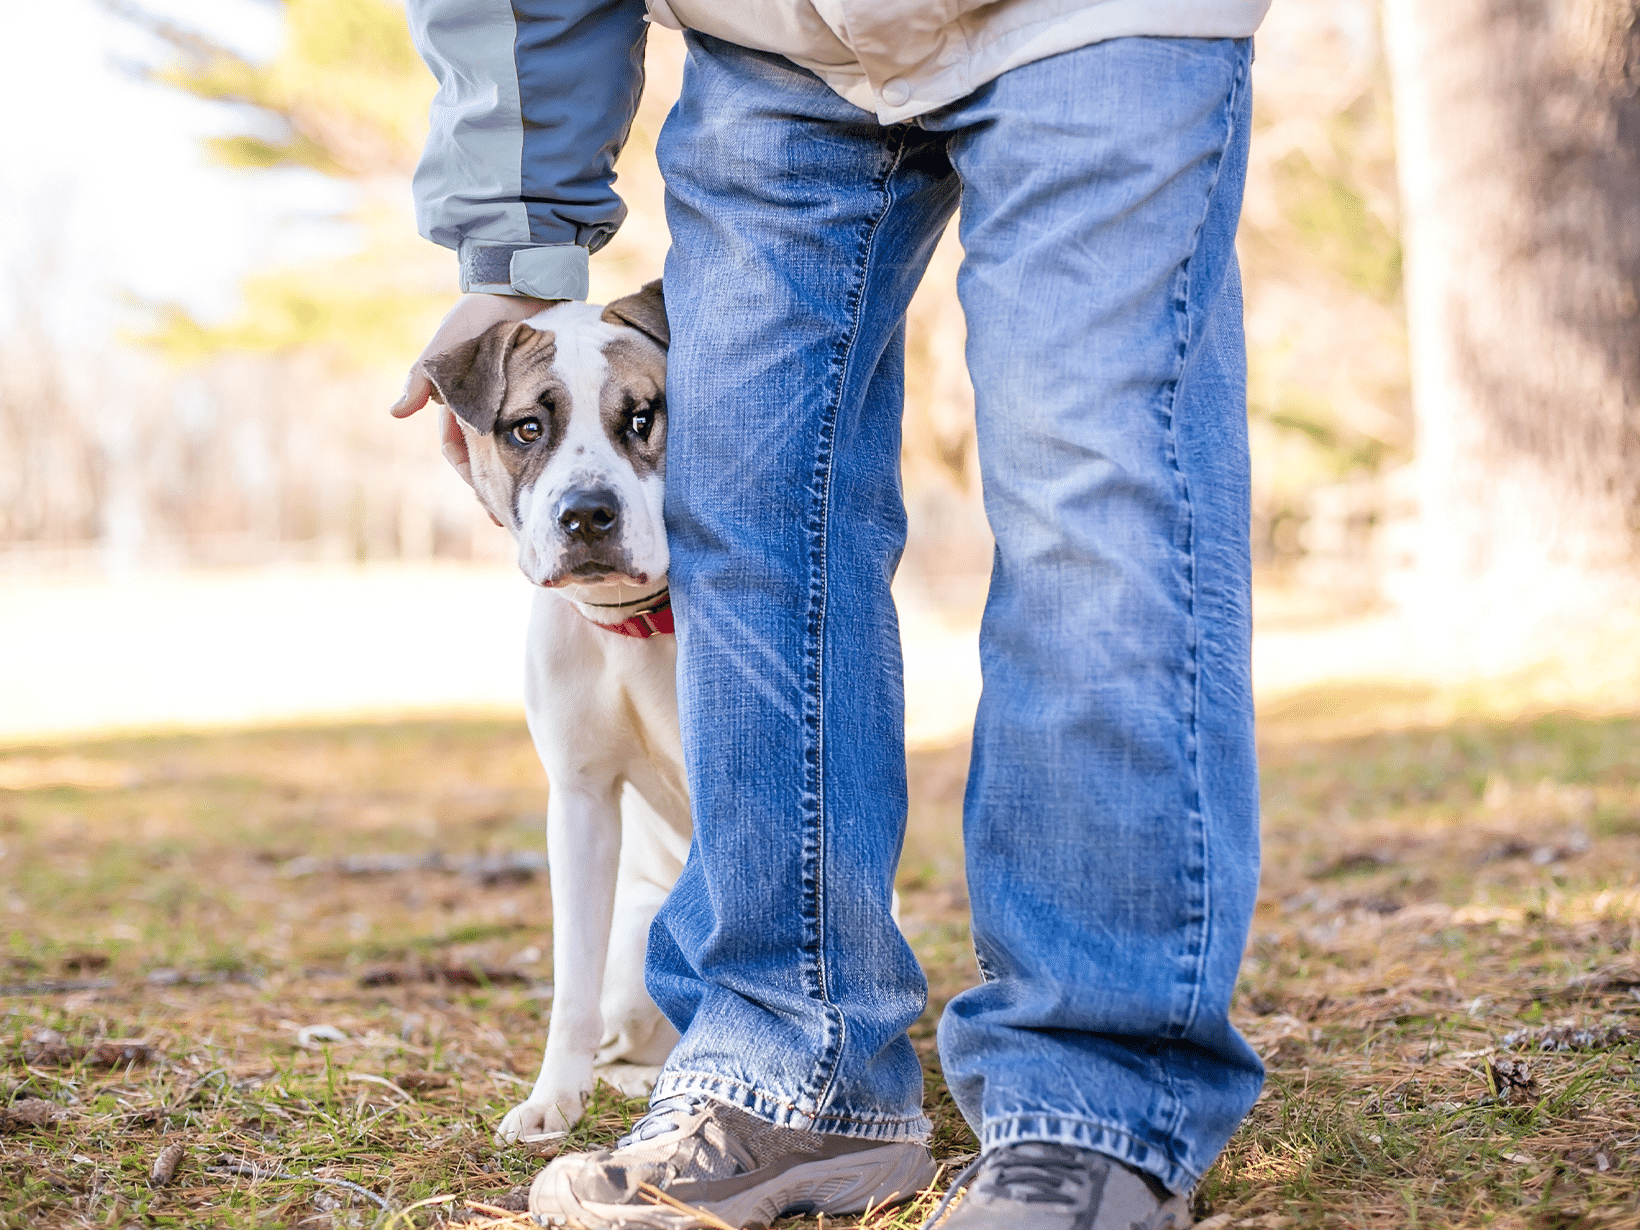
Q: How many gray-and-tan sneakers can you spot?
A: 2